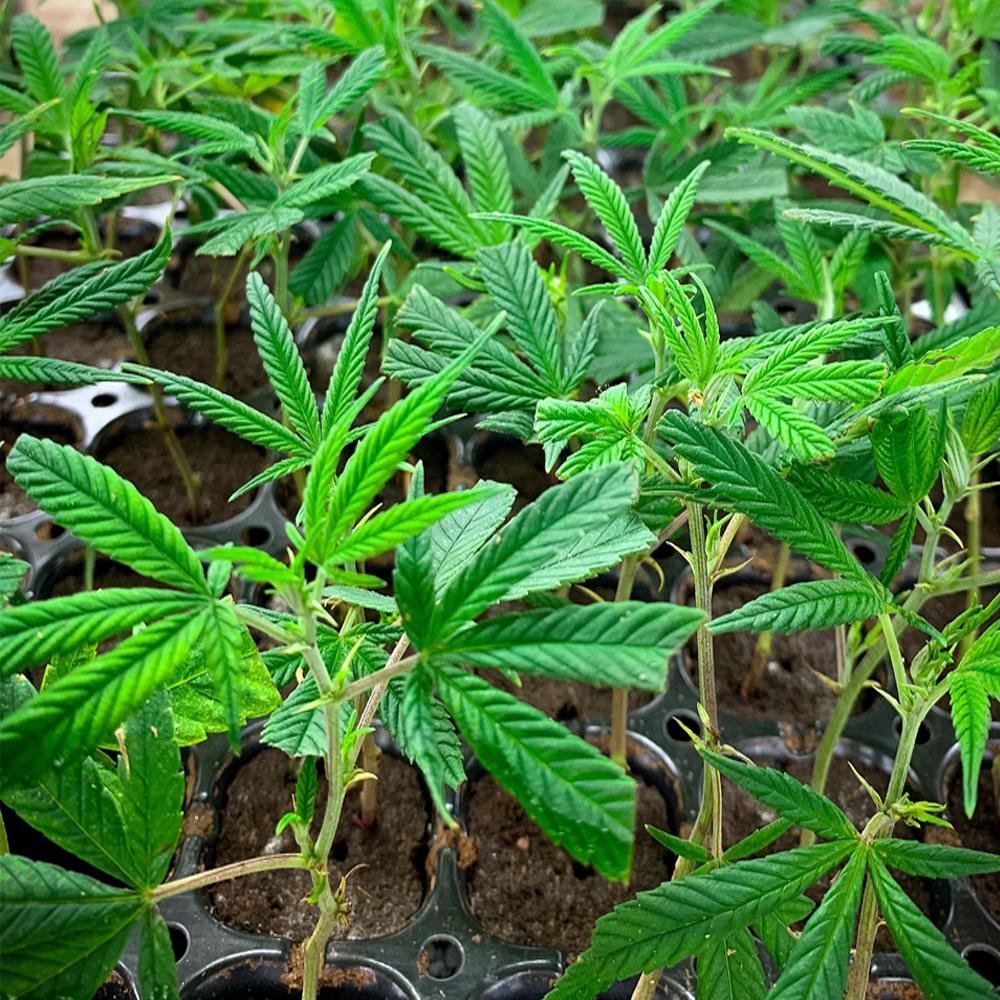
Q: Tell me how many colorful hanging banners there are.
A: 0